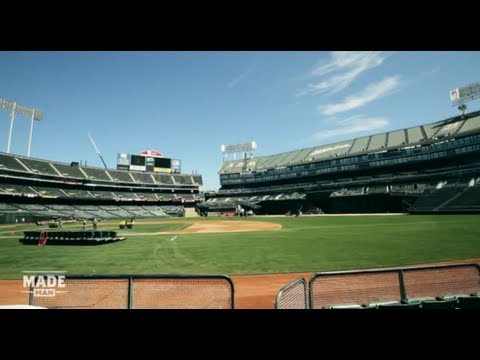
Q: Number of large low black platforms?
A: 1